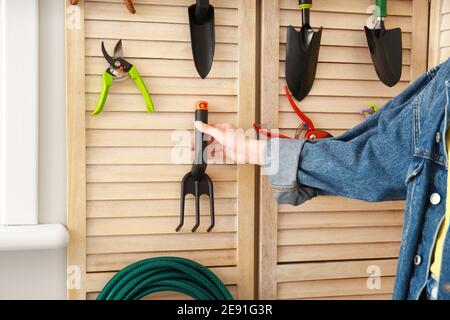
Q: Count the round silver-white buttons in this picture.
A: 3